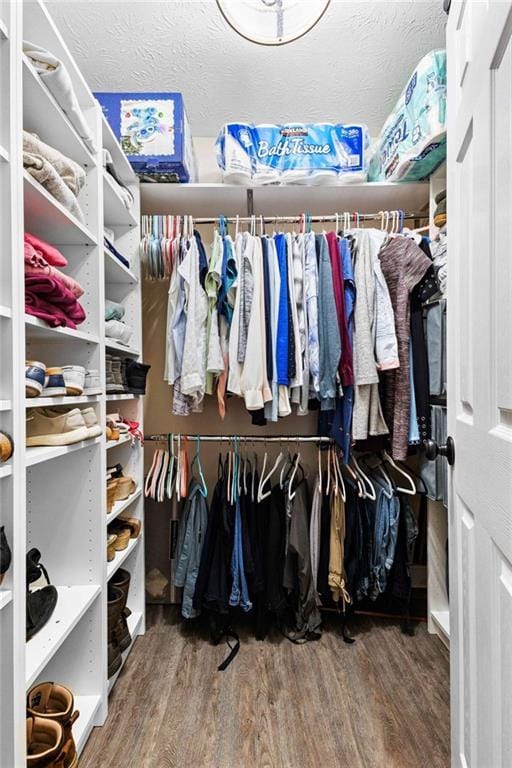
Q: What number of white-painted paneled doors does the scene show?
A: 1